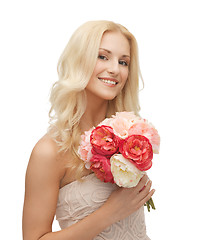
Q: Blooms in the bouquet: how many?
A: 7